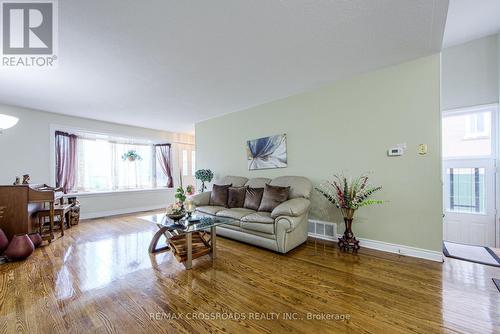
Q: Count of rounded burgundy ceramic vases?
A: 3